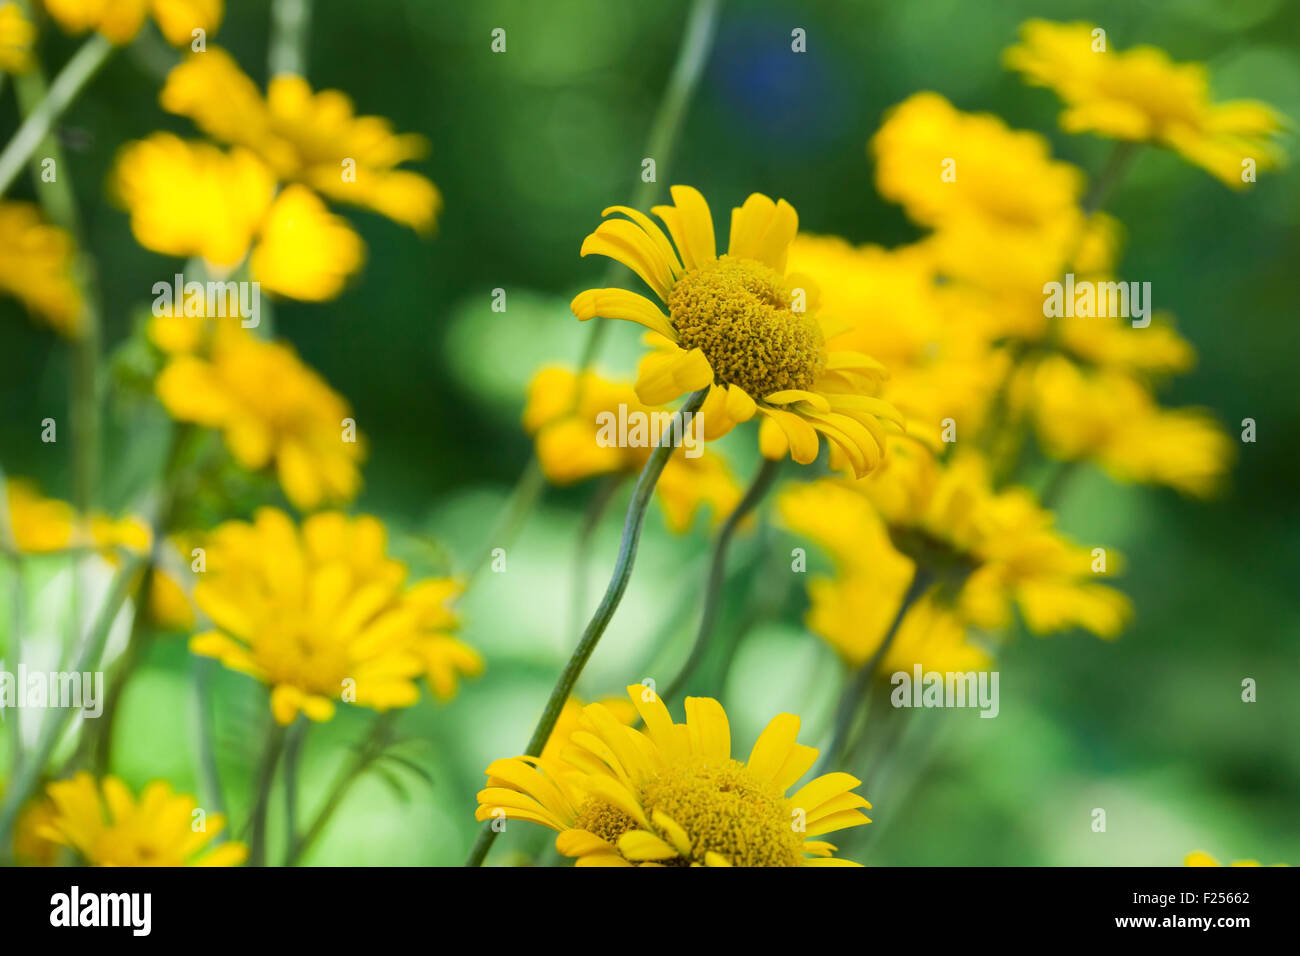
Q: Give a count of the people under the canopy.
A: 0